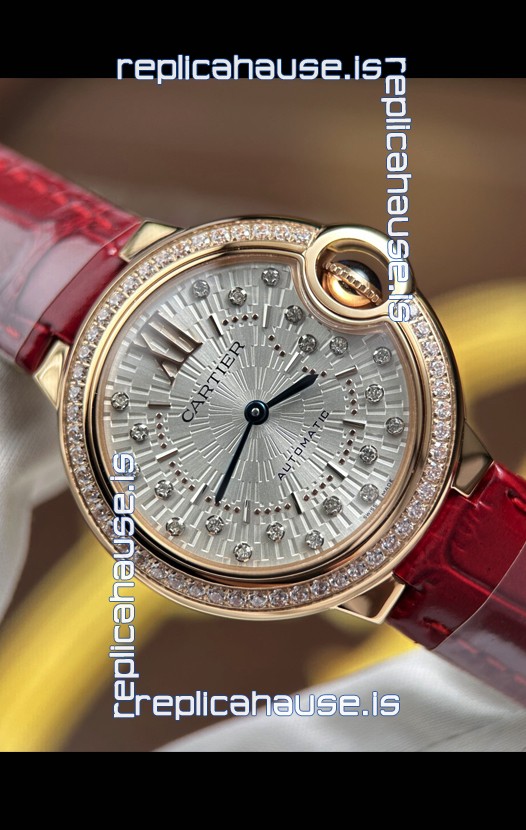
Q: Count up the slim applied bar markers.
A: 11